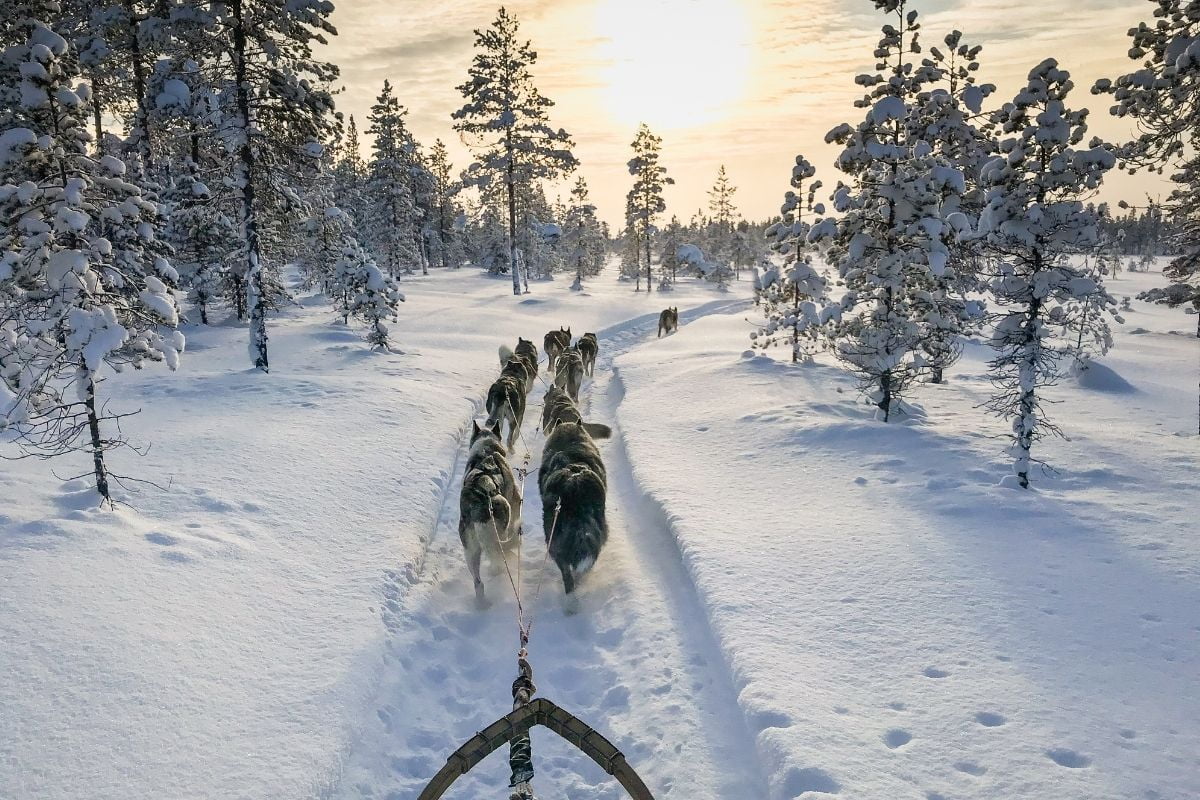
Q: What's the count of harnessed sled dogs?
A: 8